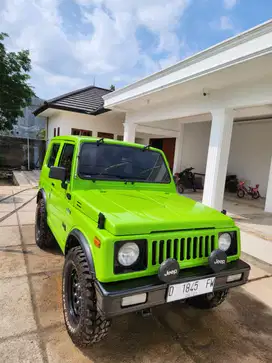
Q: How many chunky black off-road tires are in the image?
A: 3